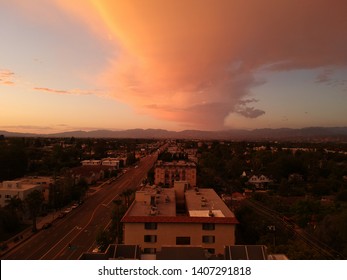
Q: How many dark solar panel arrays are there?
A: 2